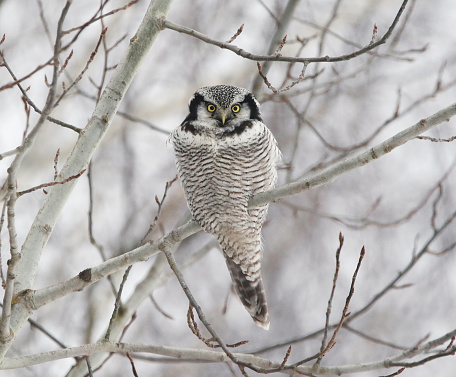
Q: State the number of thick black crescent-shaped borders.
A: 2